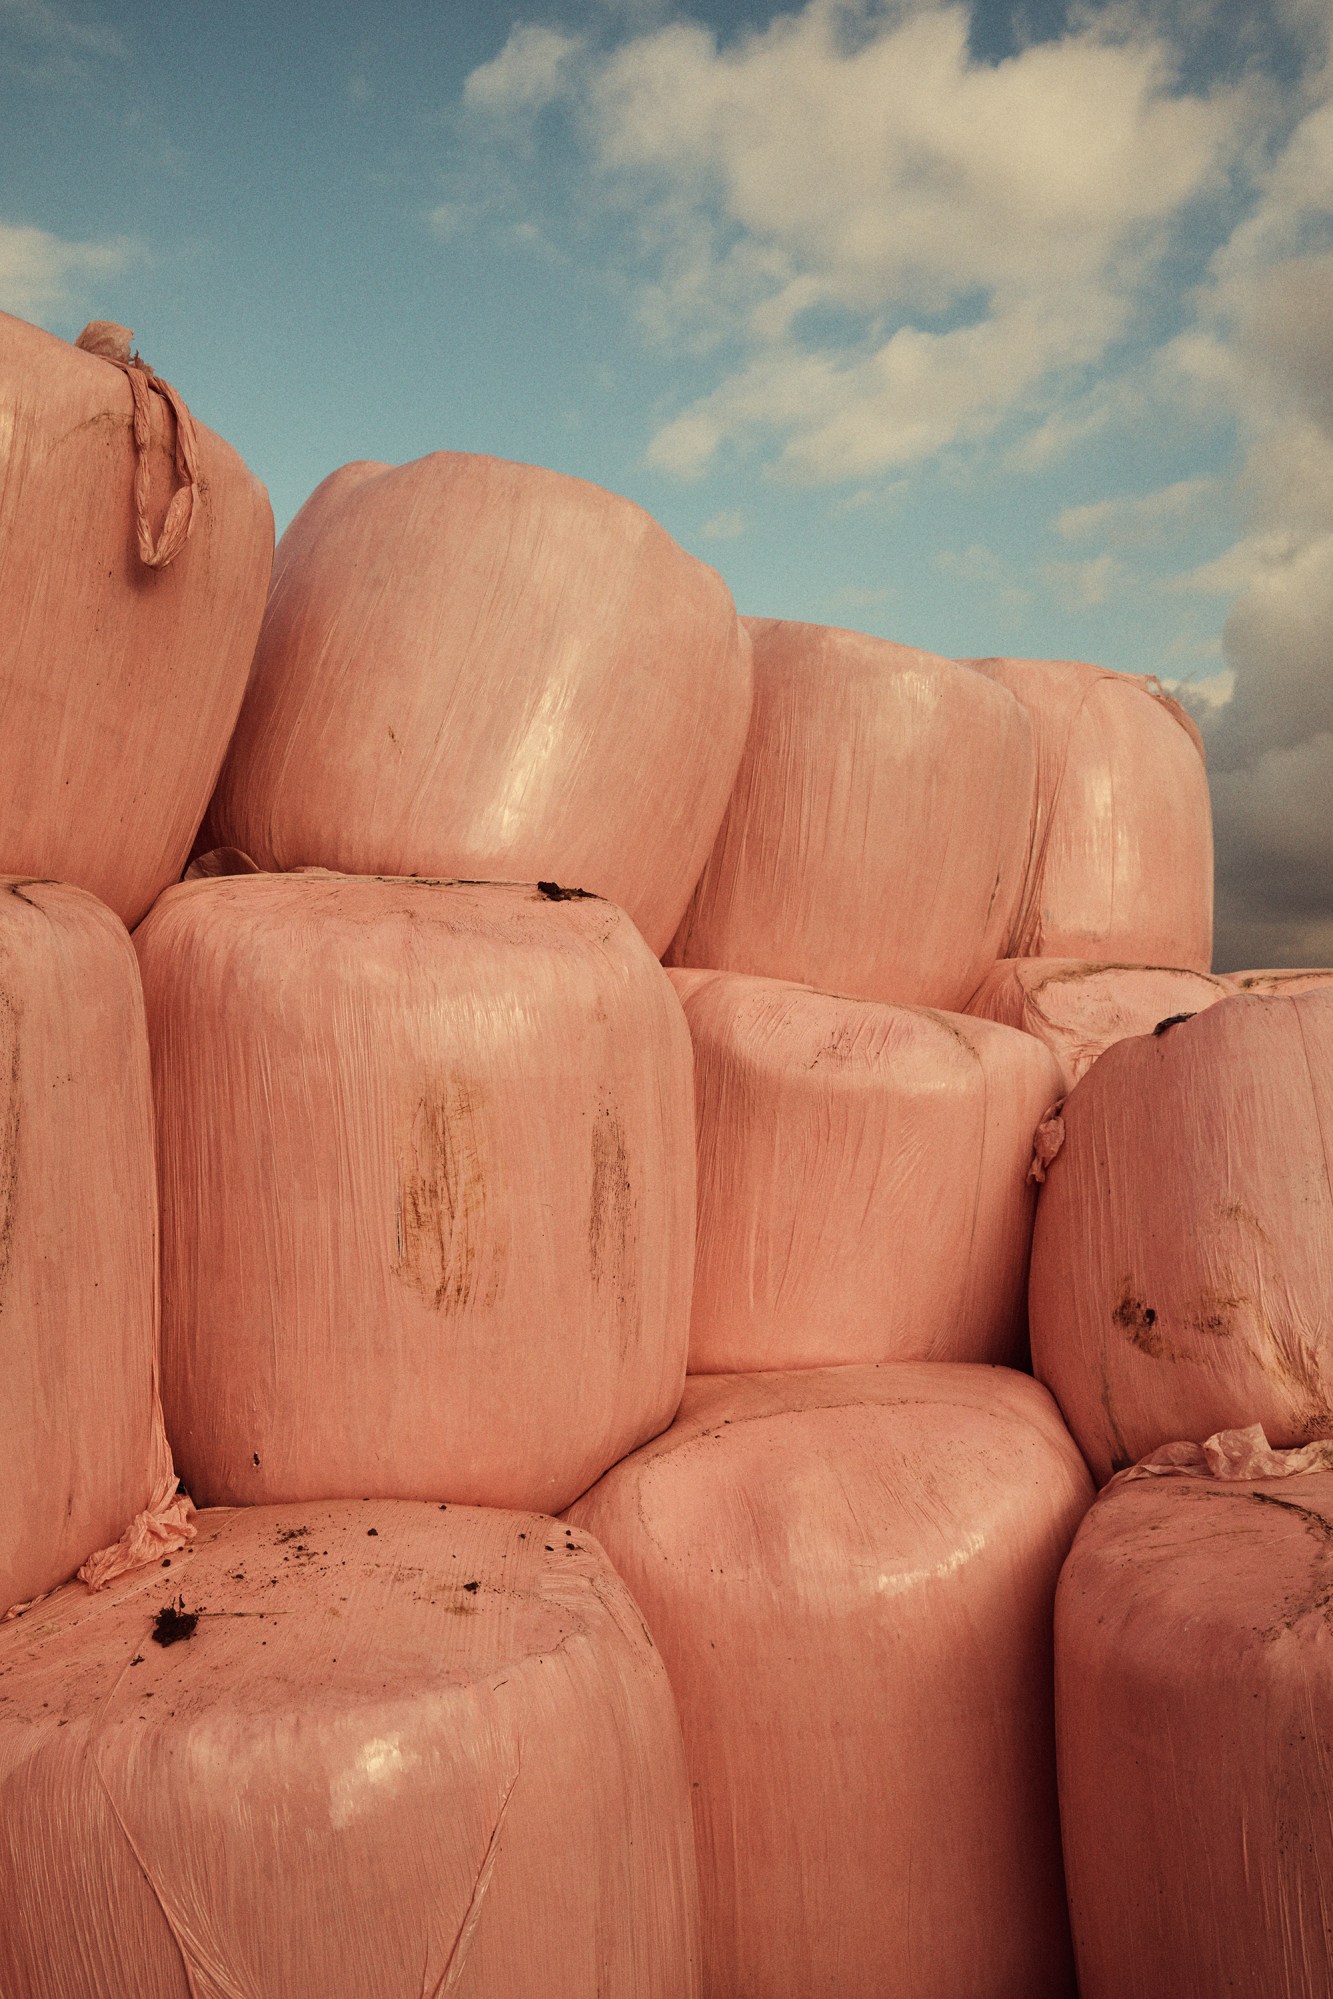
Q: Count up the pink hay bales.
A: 13